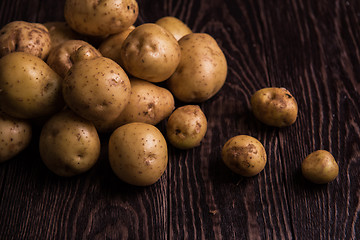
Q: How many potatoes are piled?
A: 15